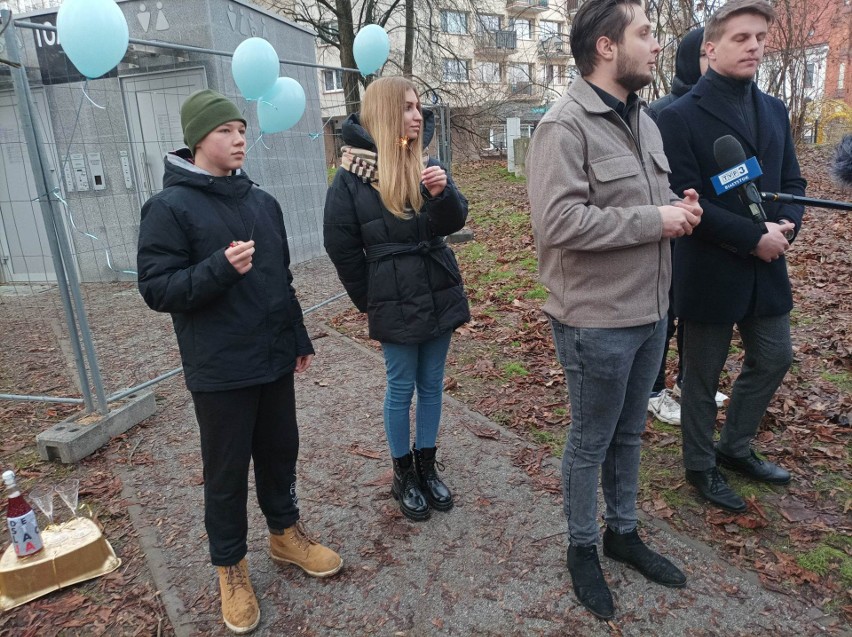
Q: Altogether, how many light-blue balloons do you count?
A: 4